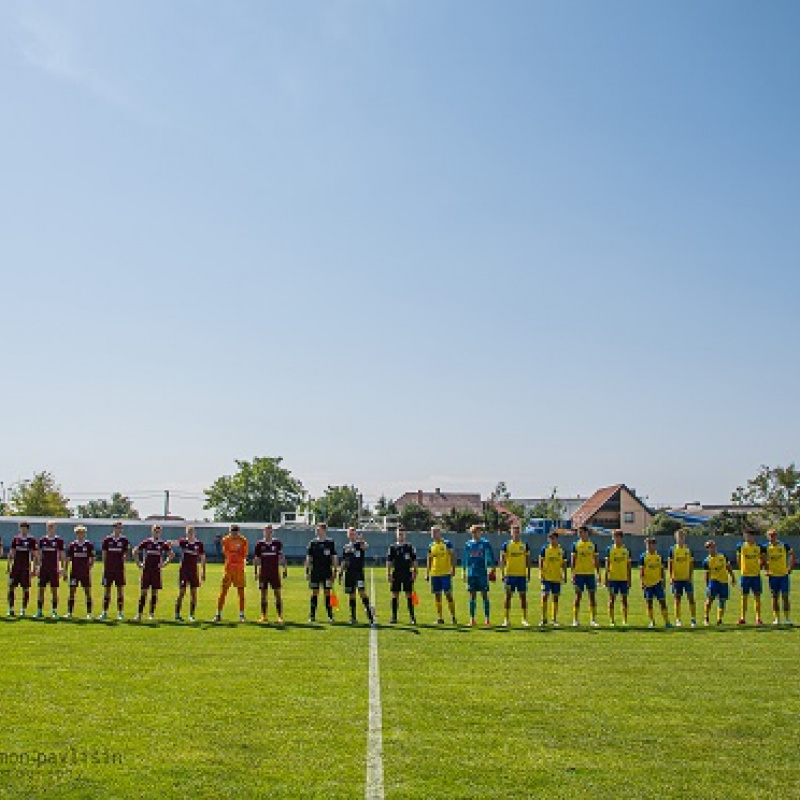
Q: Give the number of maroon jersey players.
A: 7